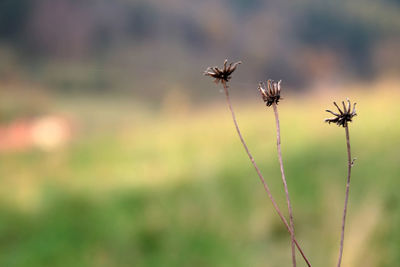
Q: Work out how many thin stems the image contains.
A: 3